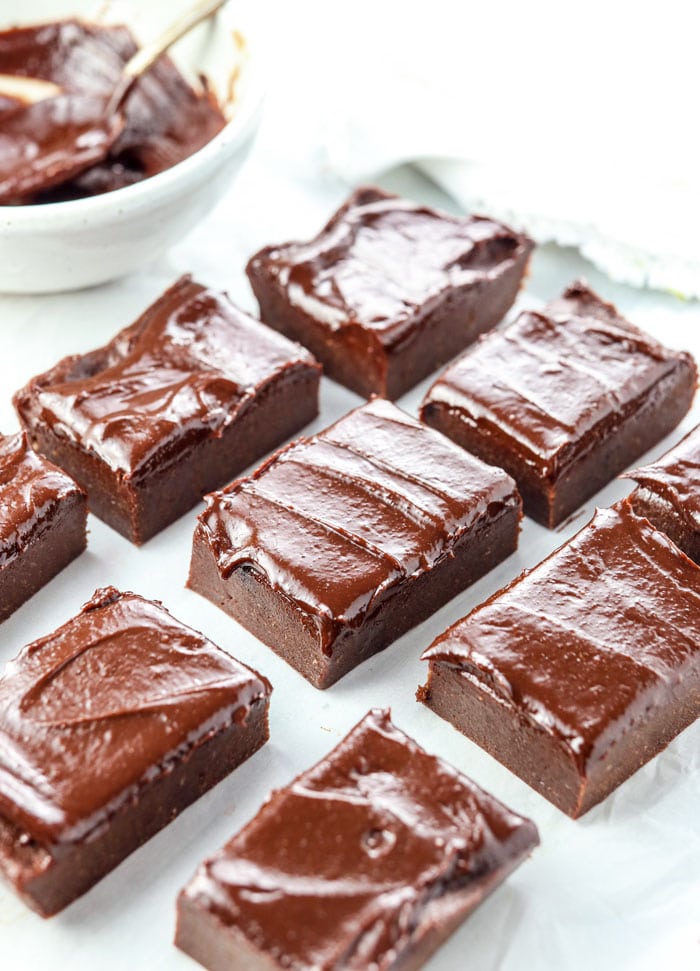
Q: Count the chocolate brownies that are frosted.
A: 9